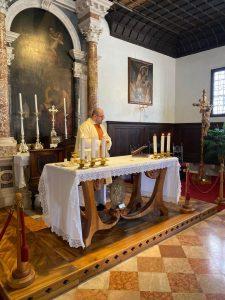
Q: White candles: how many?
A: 10